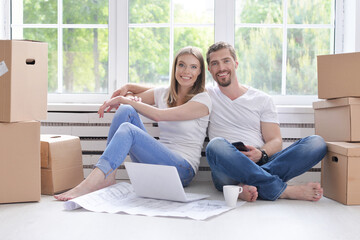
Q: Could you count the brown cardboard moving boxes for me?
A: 6